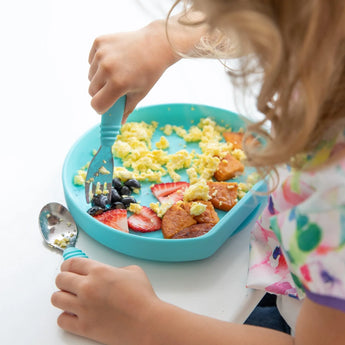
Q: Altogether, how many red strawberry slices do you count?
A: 3